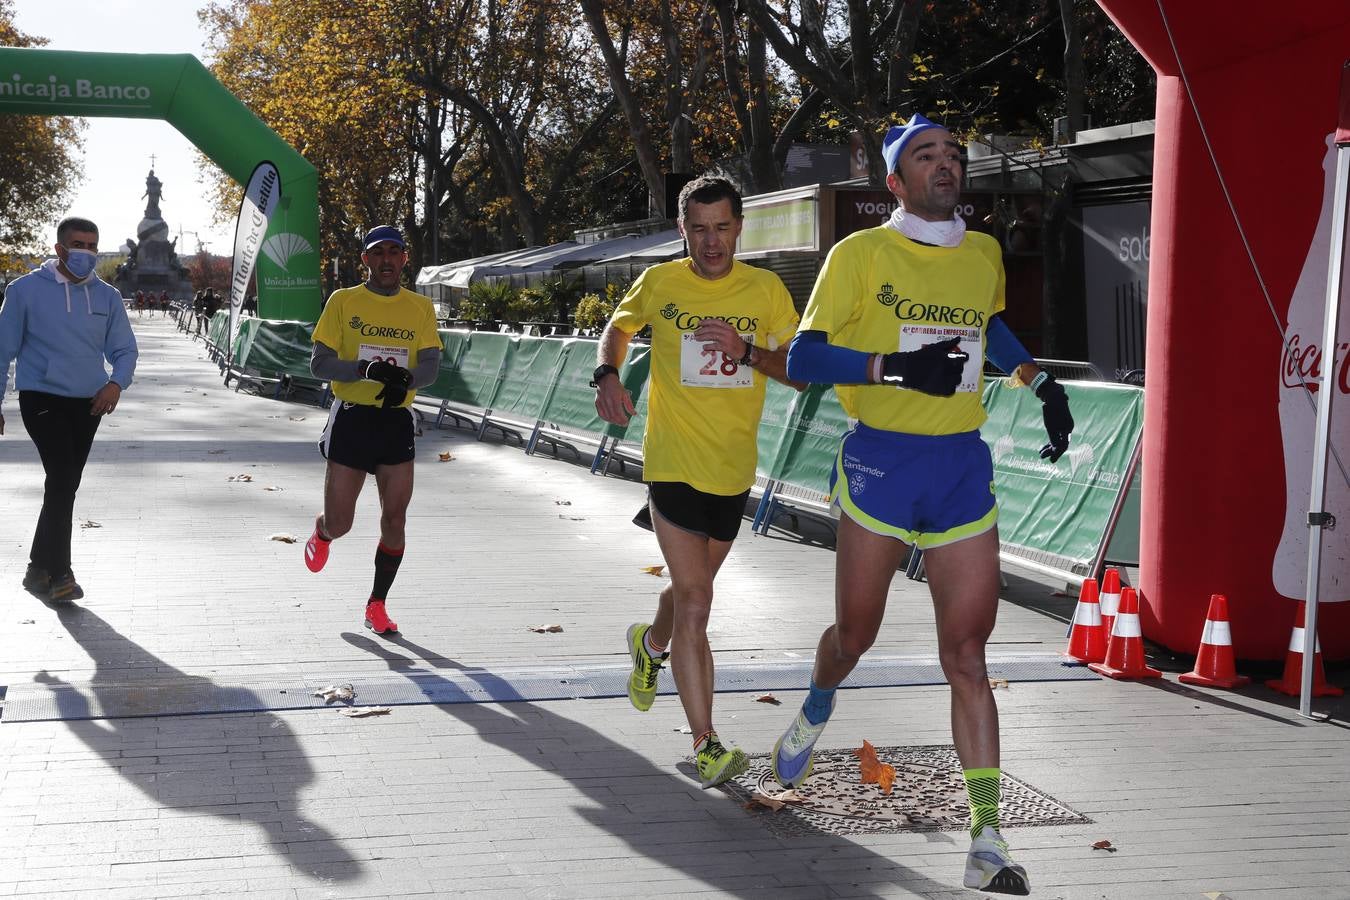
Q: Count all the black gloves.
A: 4